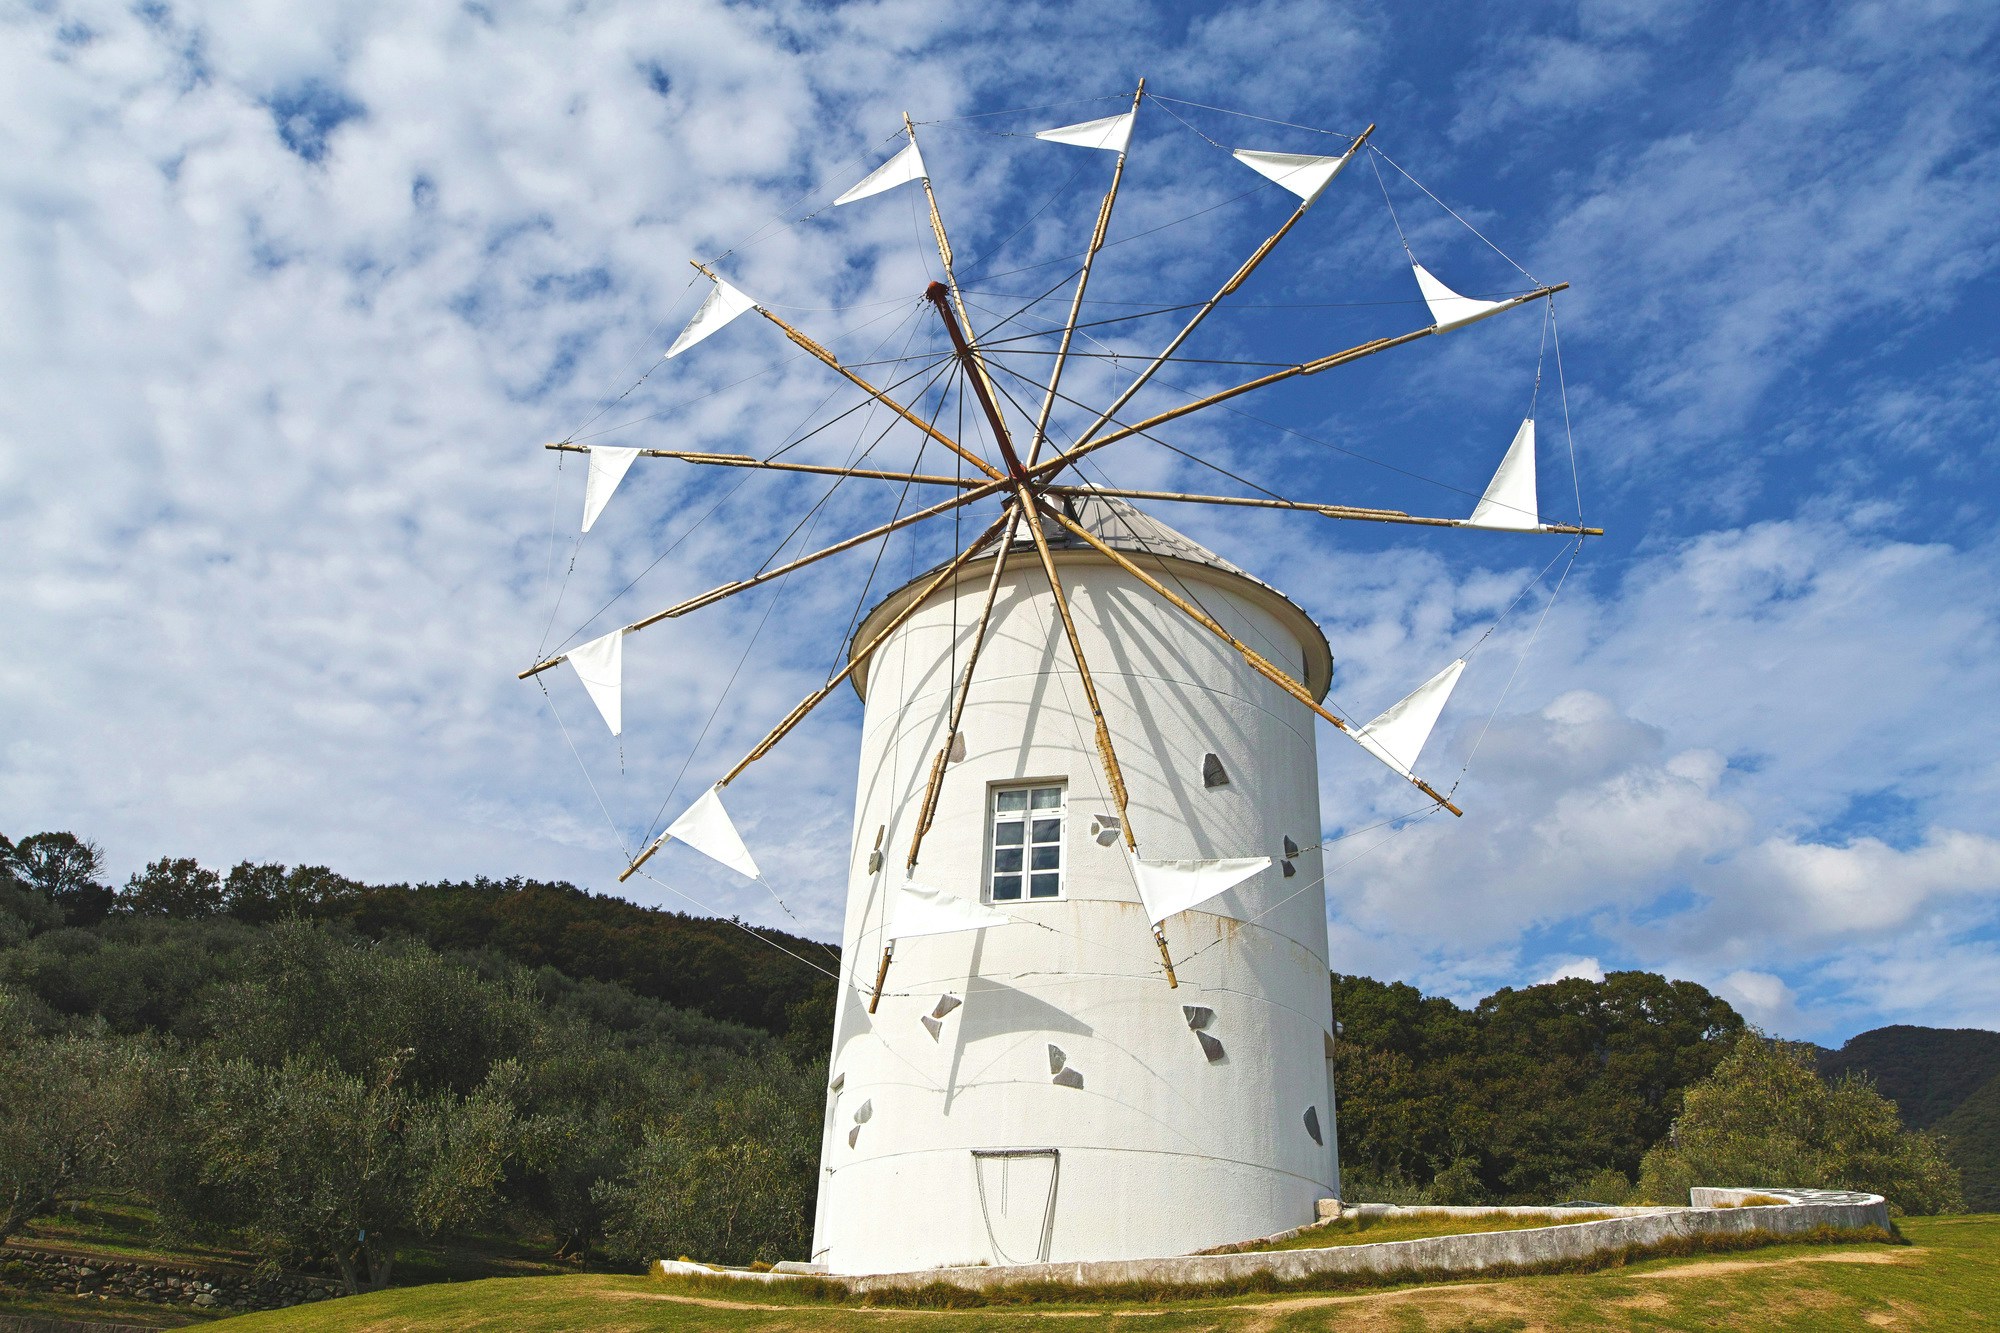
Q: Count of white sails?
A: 12